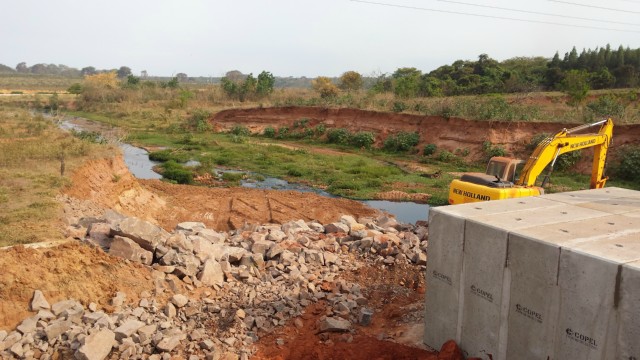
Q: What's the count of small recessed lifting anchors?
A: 10